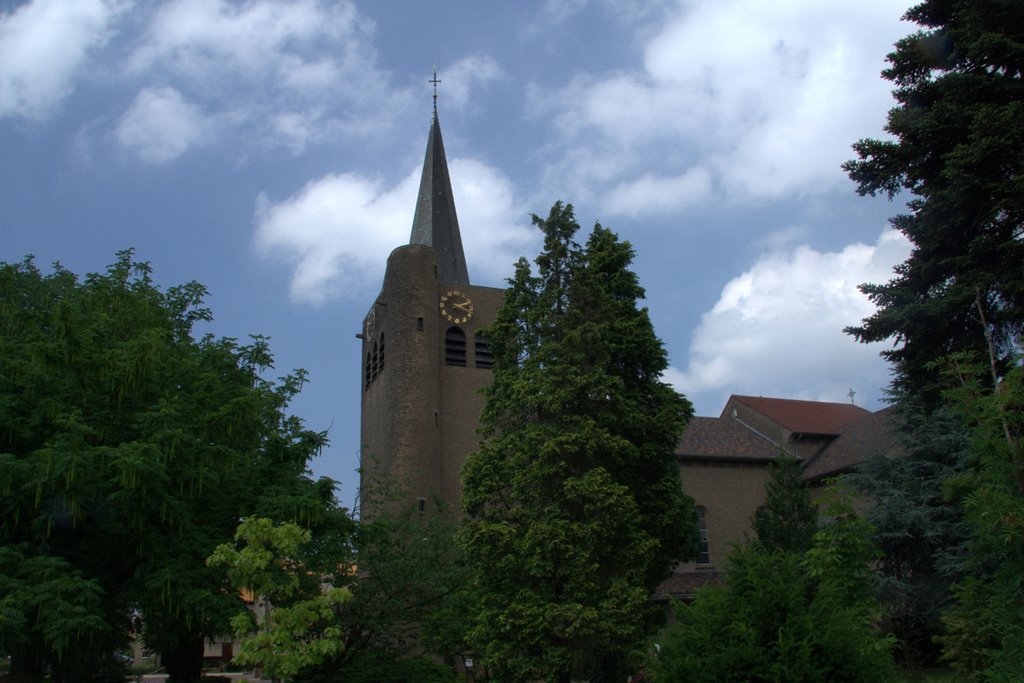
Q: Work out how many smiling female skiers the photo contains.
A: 0